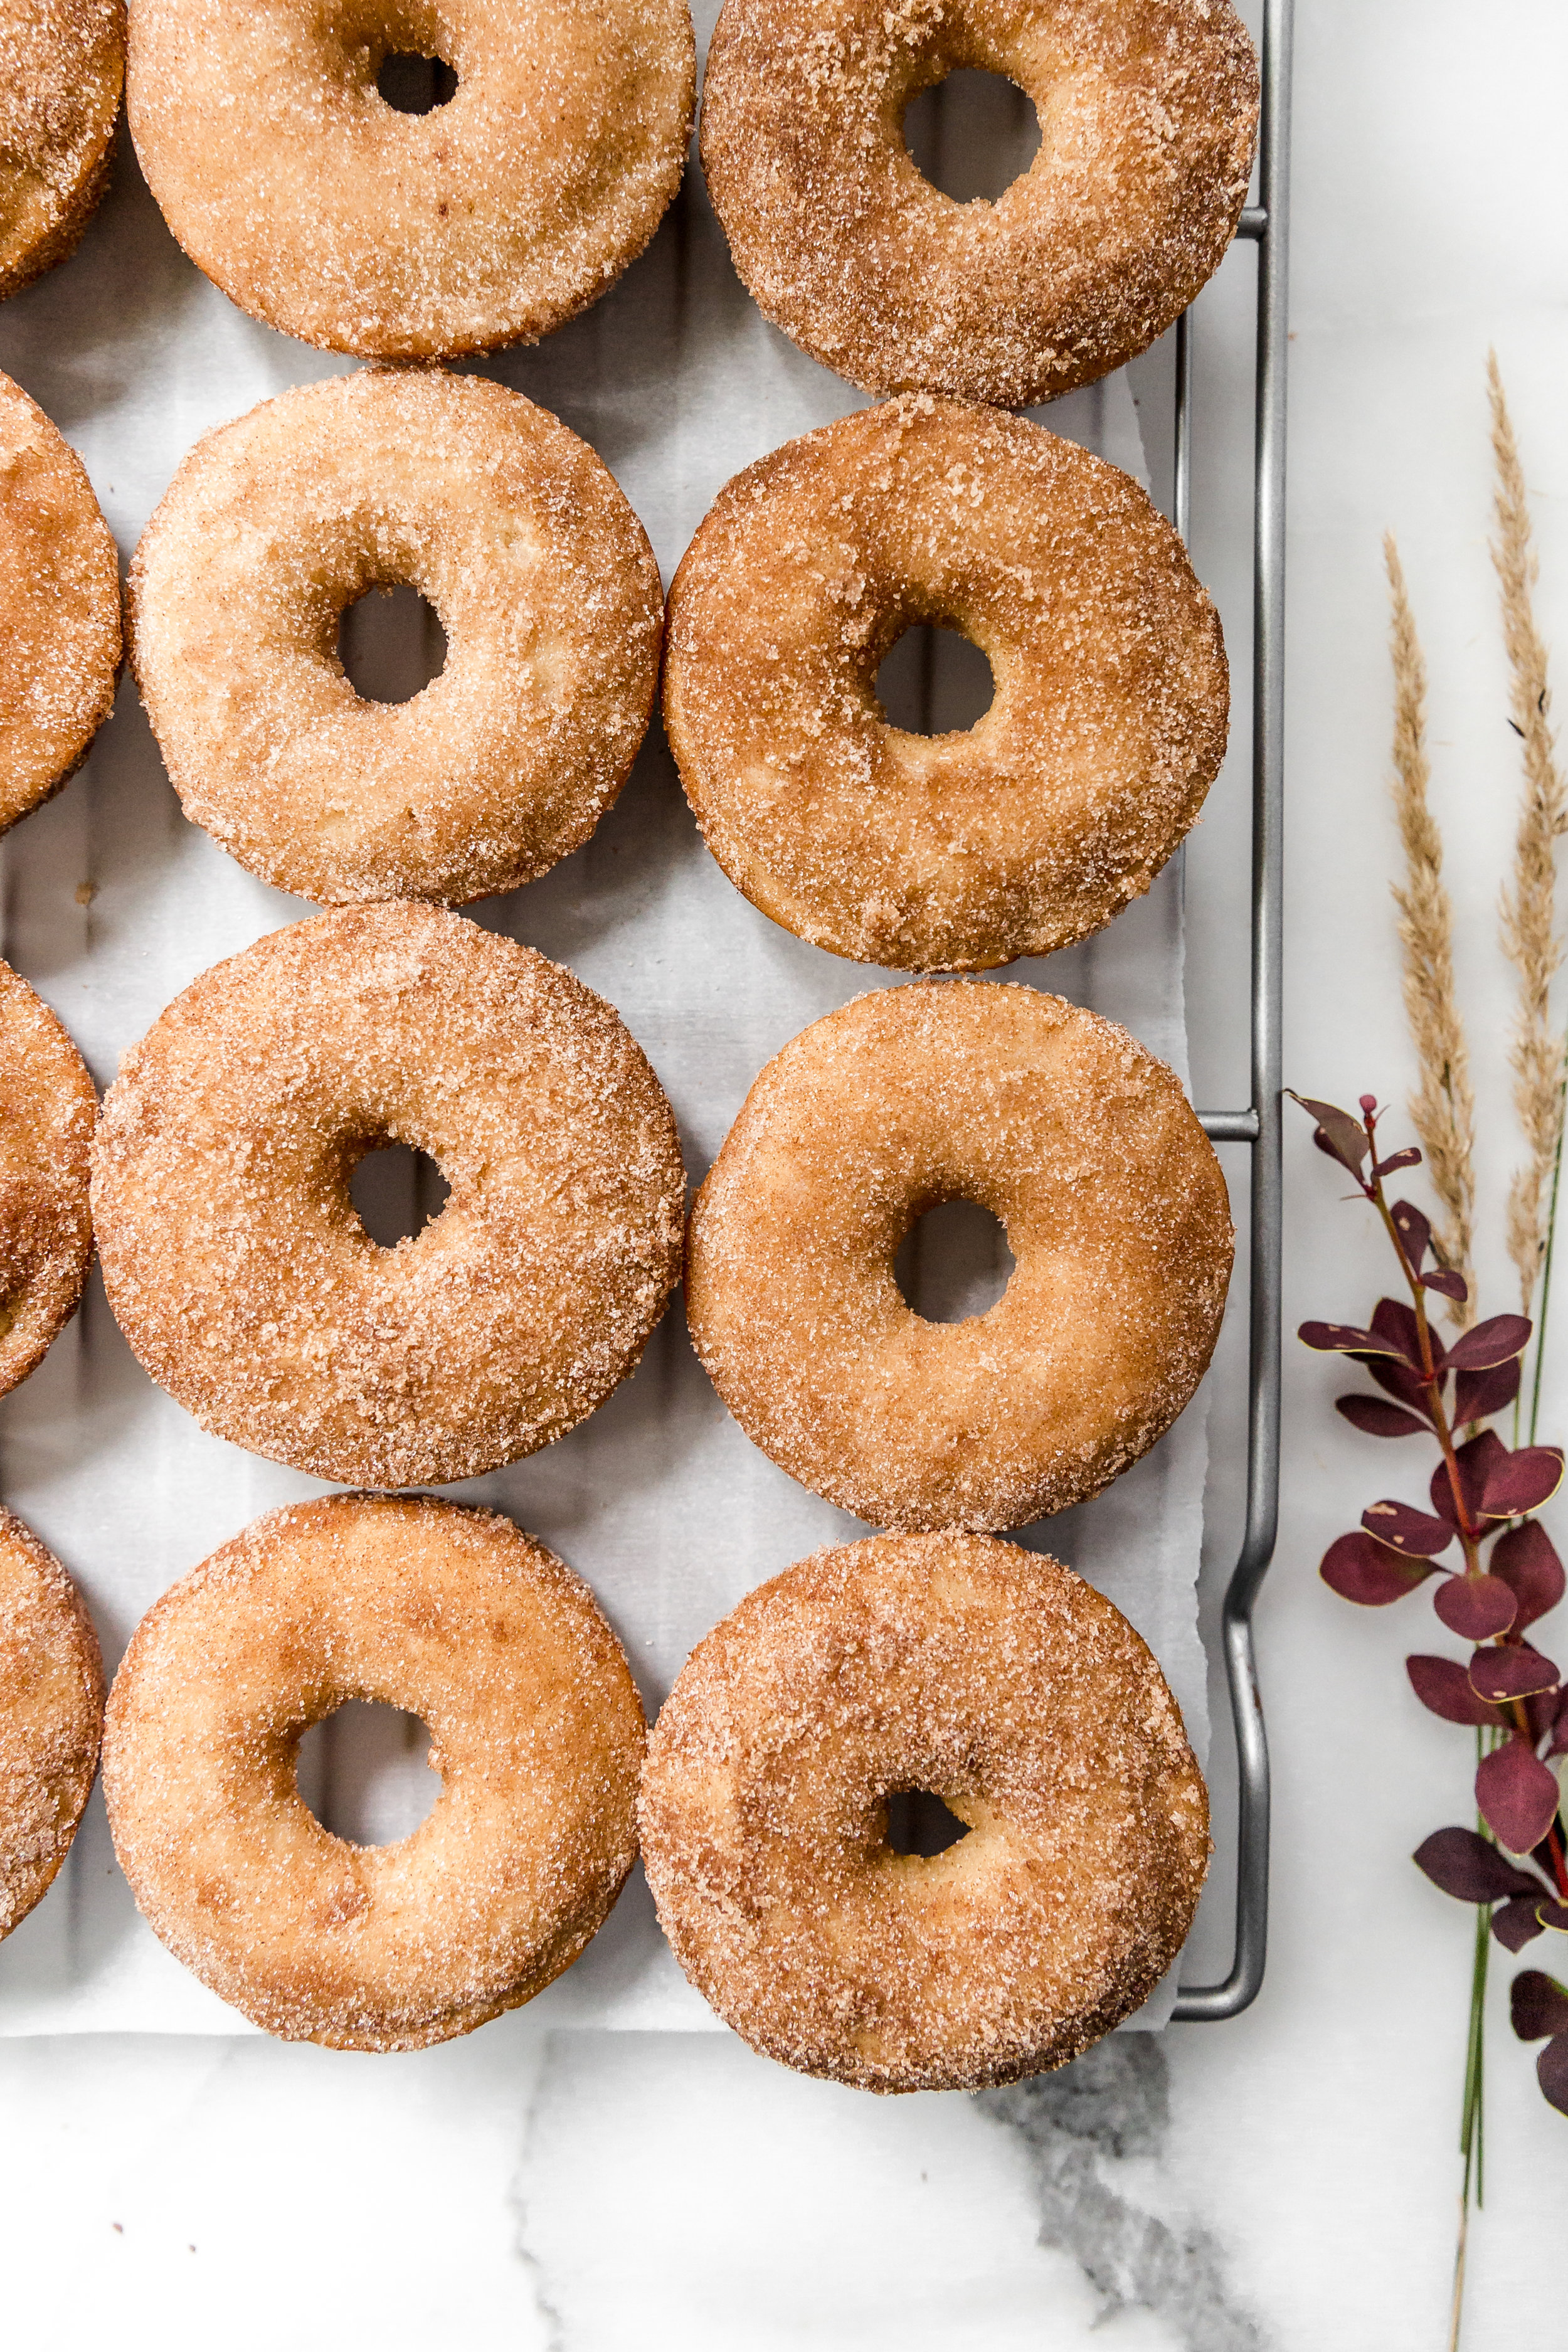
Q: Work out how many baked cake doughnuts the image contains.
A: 12